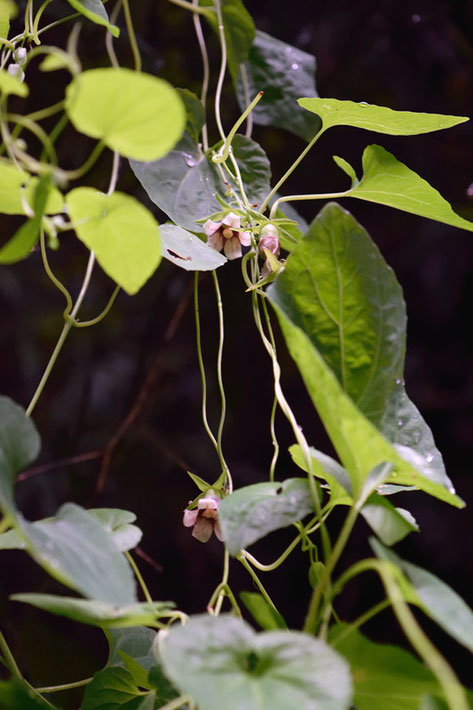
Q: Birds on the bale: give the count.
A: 0